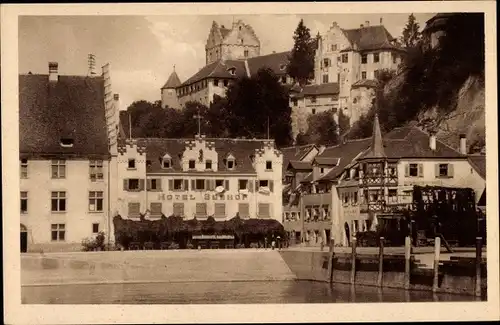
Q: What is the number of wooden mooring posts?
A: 6